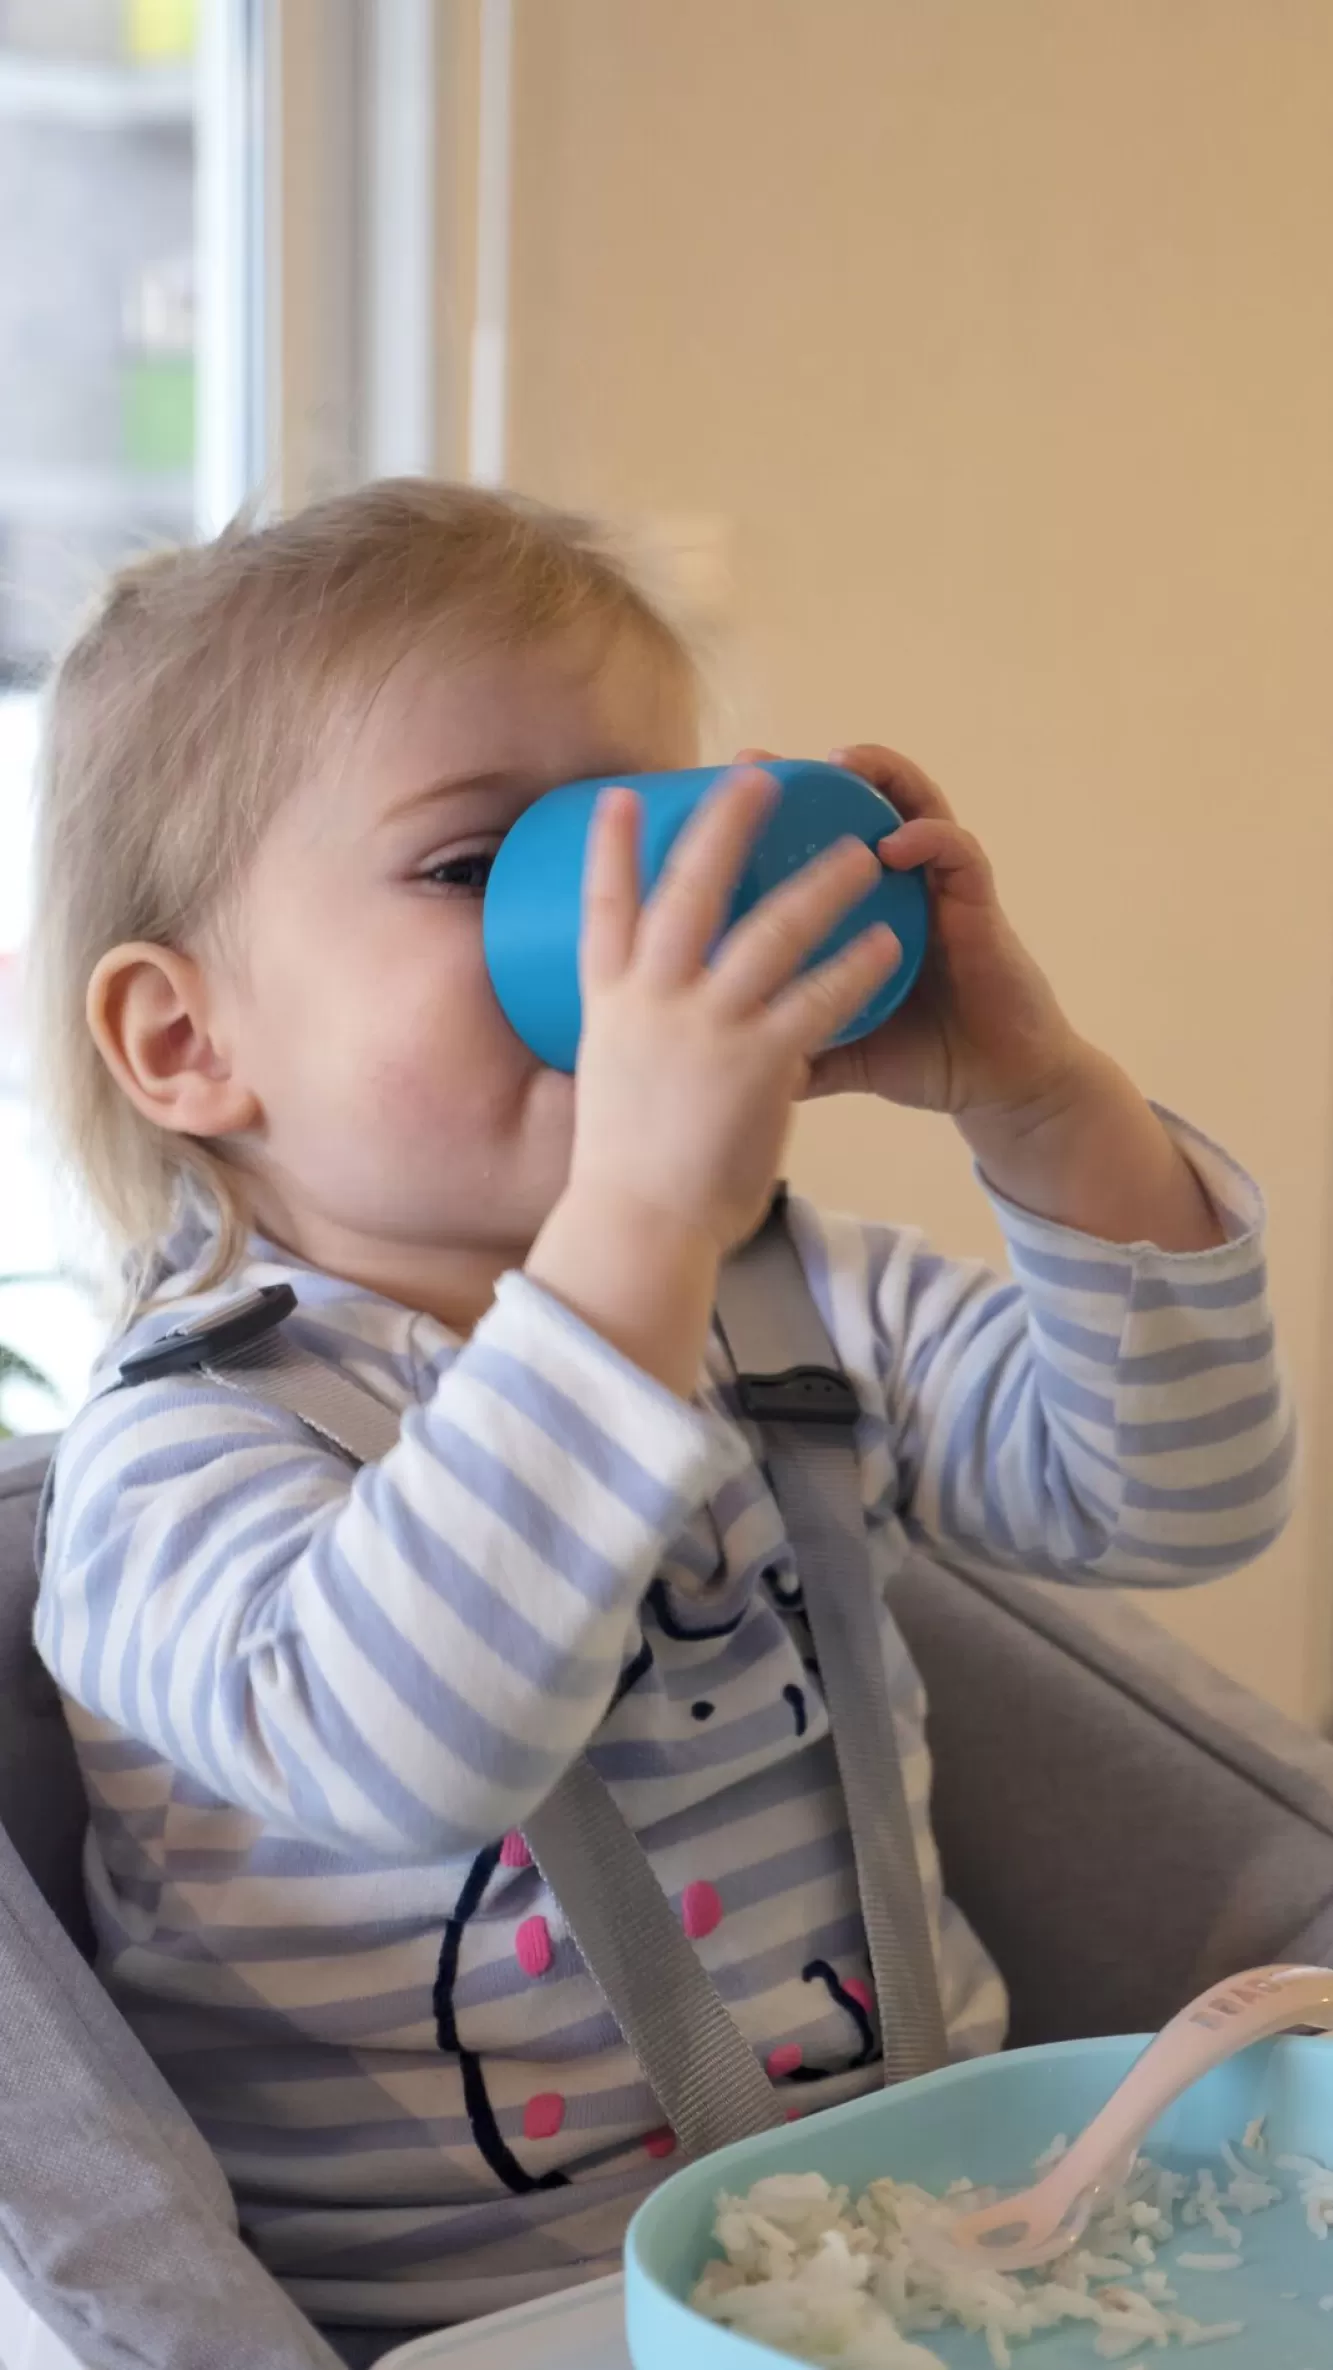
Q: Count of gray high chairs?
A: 1